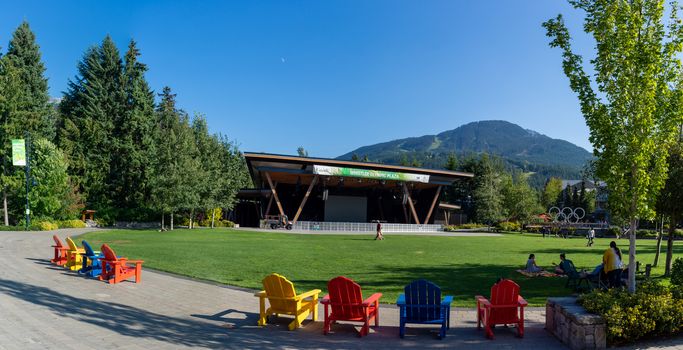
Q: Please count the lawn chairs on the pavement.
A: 8